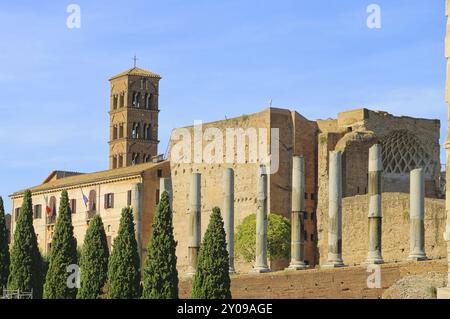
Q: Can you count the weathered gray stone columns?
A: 9